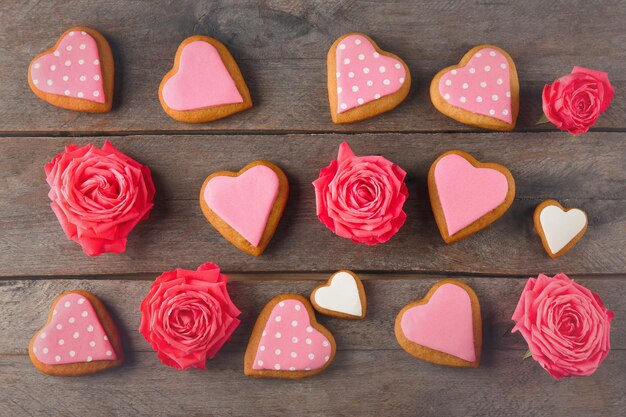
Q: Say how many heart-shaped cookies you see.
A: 11